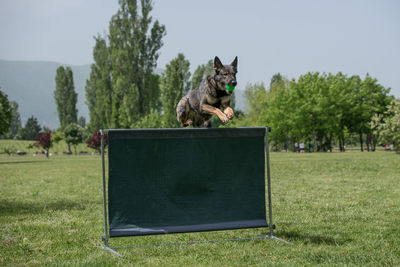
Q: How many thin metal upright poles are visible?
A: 2